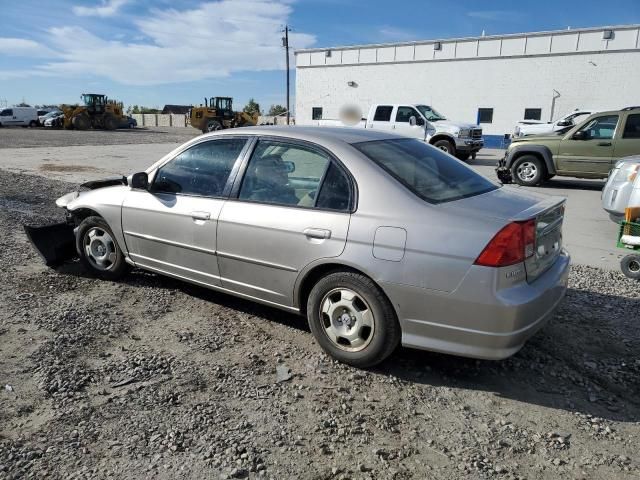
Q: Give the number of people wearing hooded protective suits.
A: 0